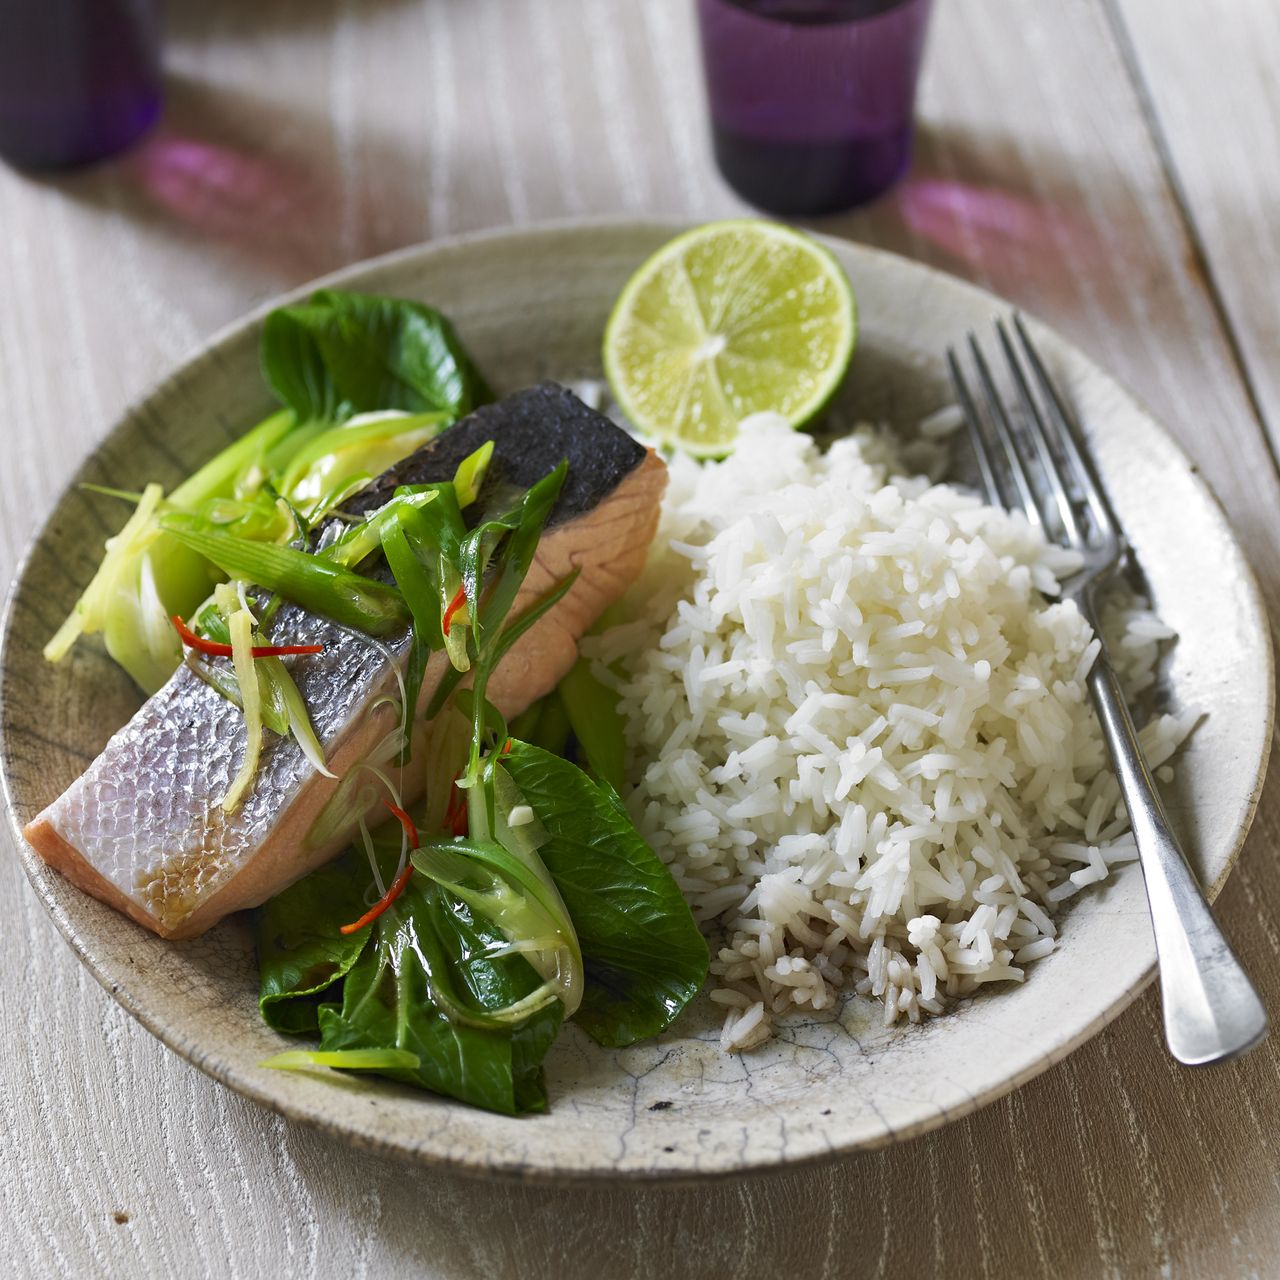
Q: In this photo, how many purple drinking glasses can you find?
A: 2